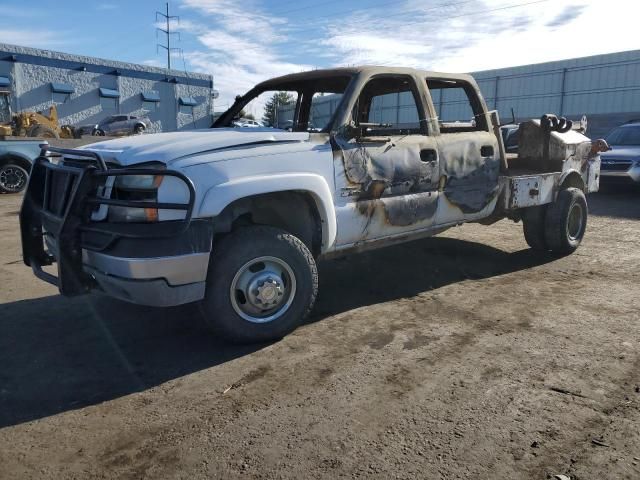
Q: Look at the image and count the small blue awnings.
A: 5